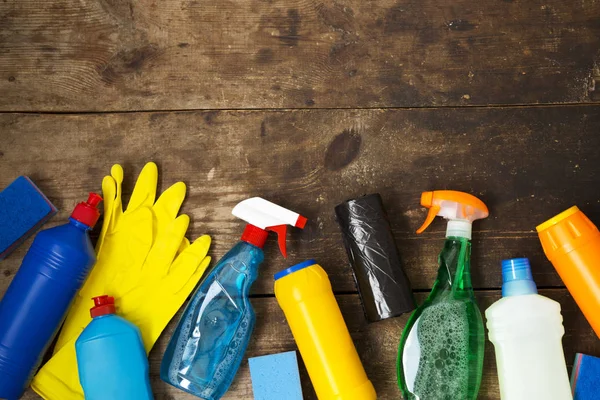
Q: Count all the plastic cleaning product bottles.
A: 7